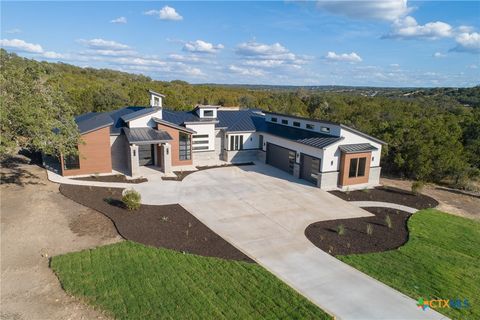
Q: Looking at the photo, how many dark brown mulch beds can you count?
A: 5